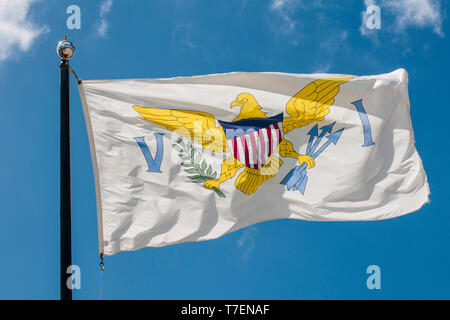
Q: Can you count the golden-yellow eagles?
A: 1